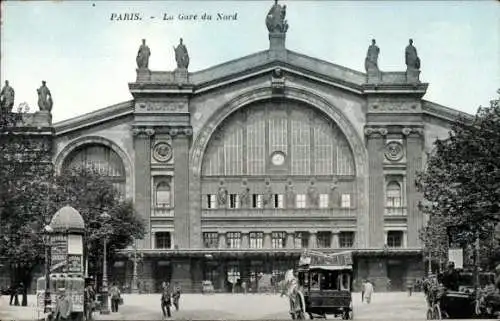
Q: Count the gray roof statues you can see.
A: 7